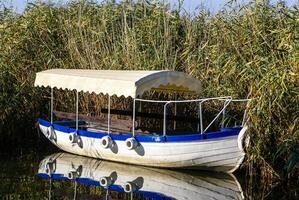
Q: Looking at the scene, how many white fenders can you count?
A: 4